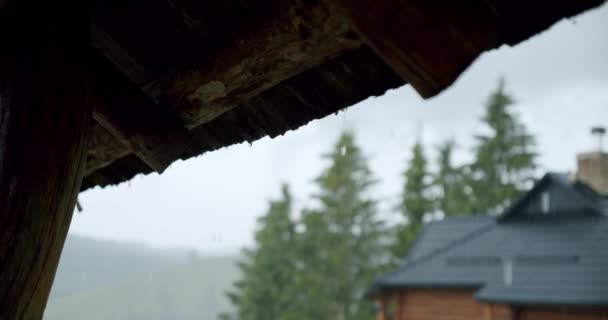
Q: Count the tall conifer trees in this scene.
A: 5